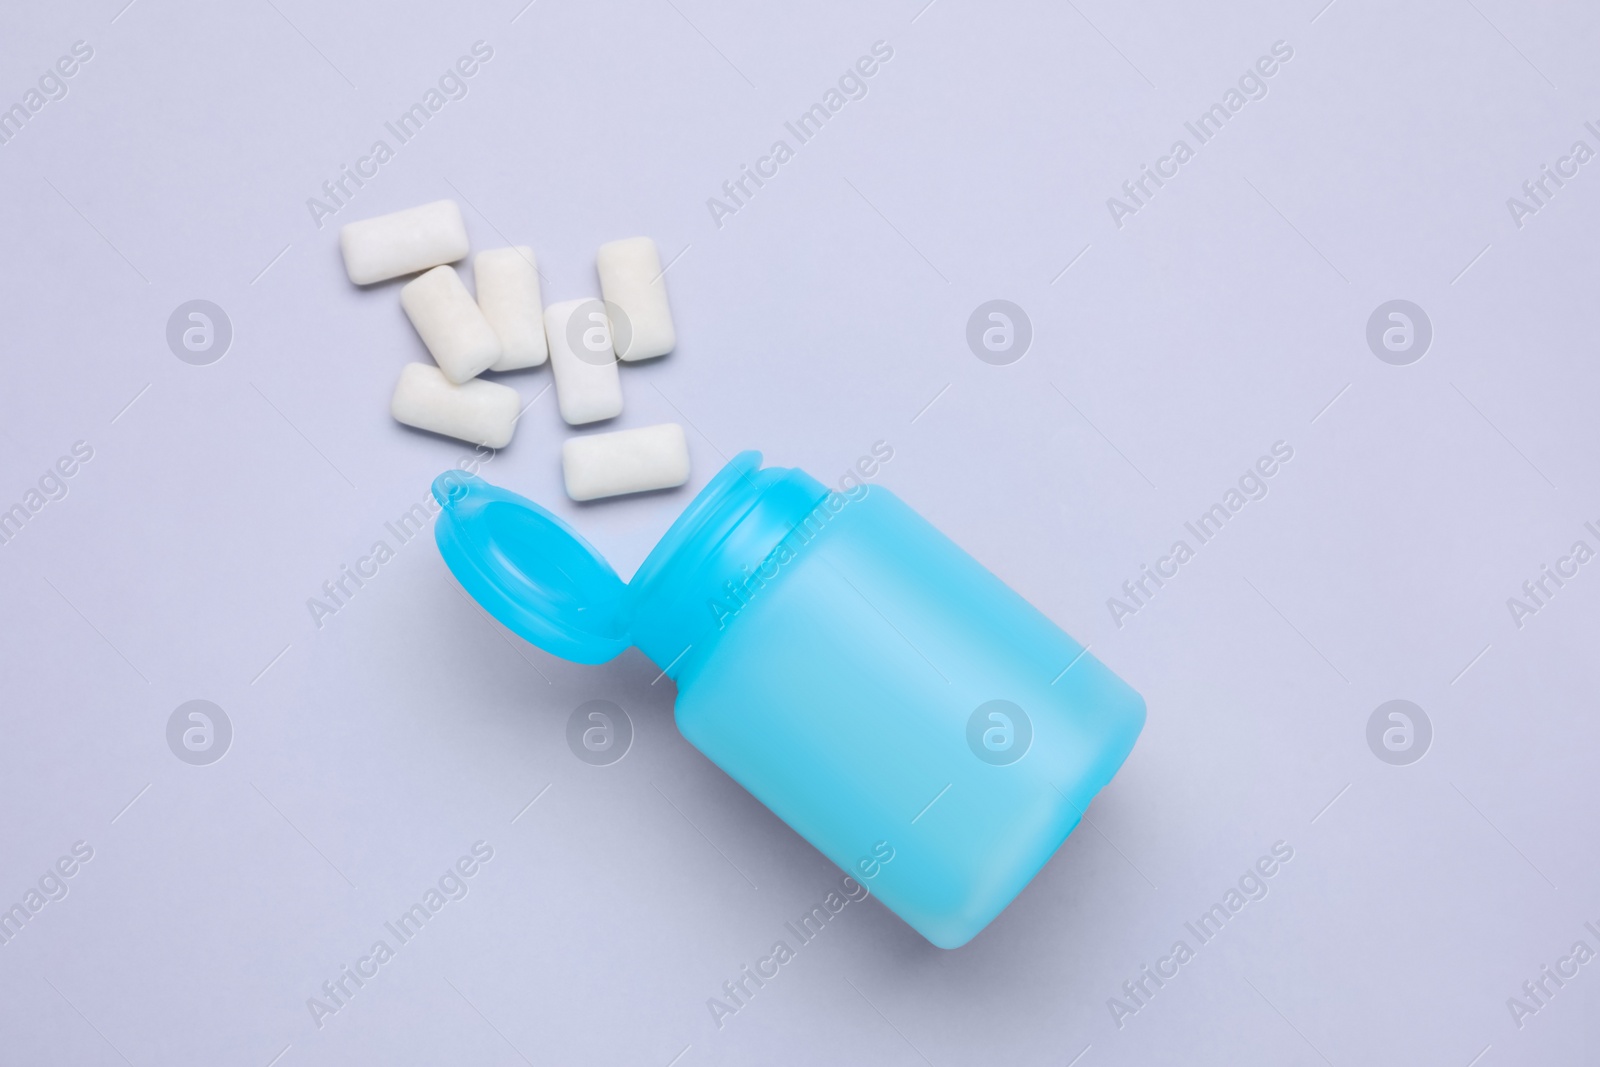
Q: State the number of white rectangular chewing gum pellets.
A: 7